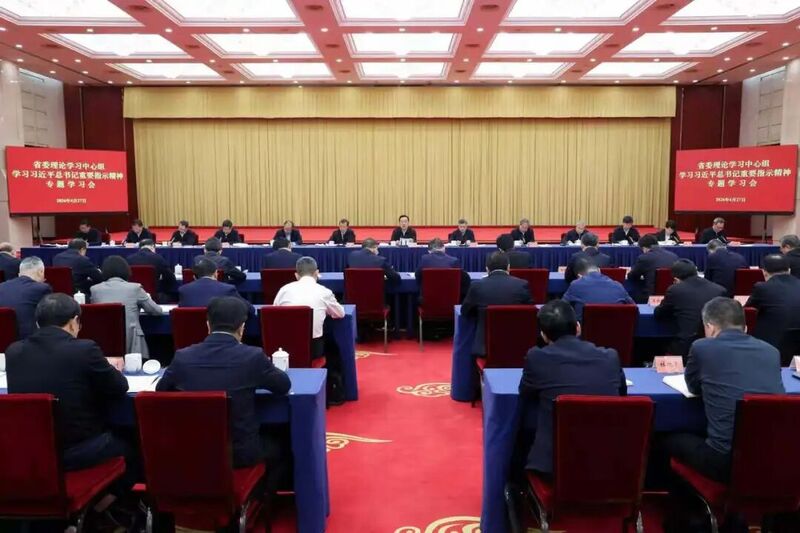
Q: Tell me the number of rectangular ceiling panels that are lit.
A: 15